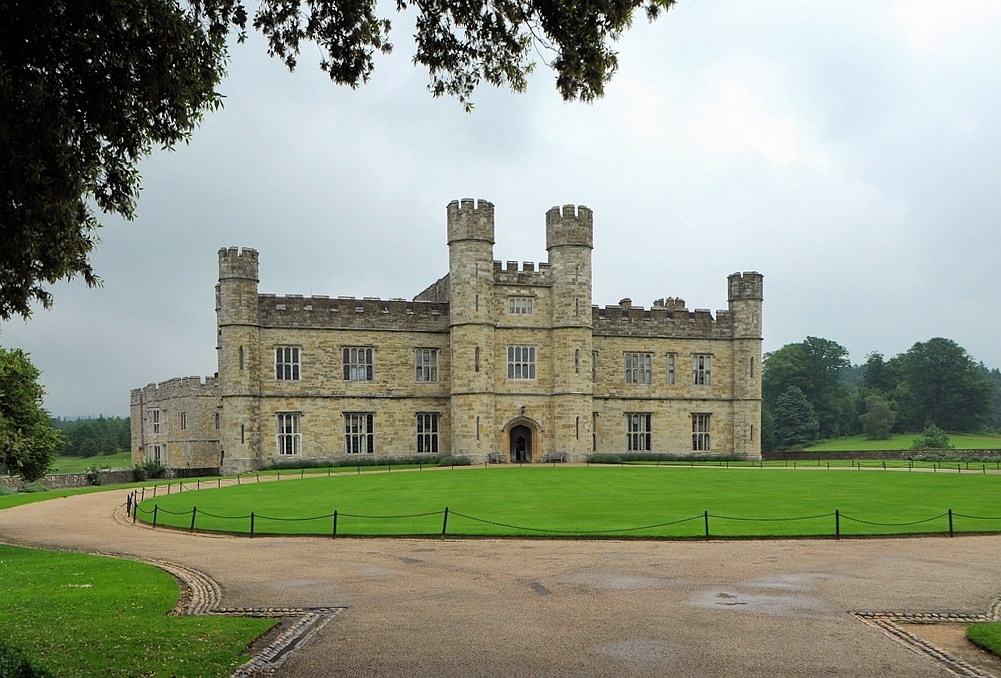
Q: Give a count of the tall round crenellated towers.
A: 4